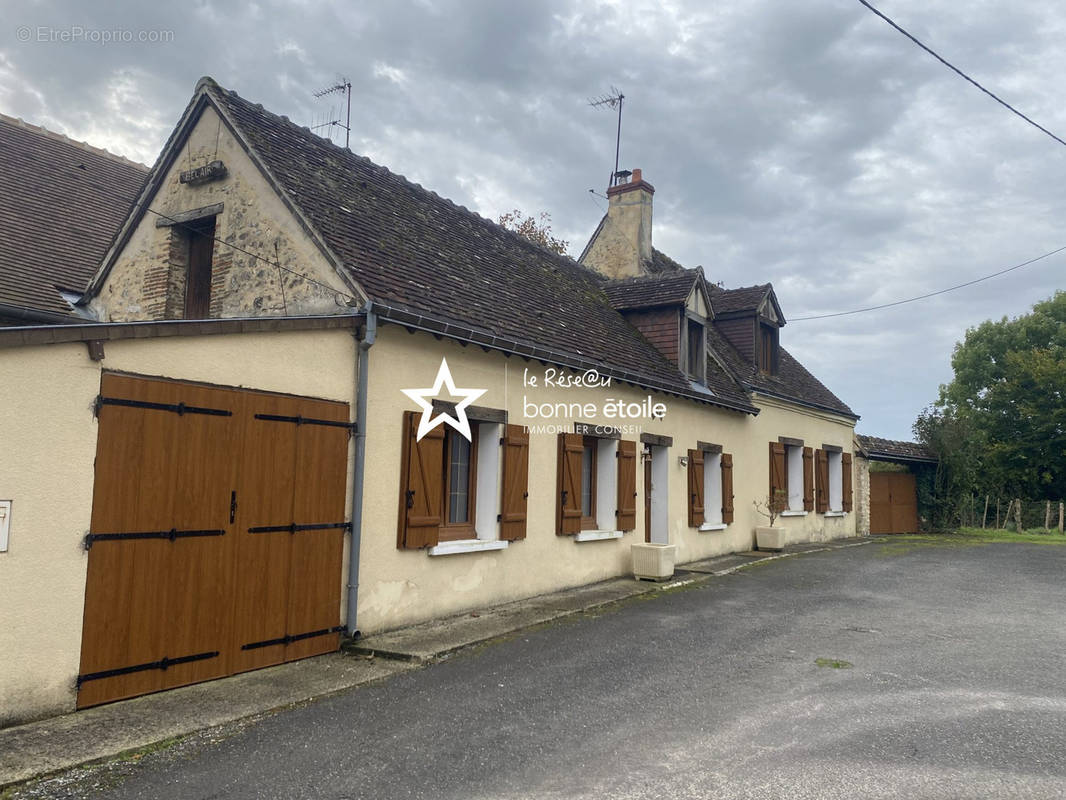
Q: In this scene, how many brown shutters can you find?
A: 10